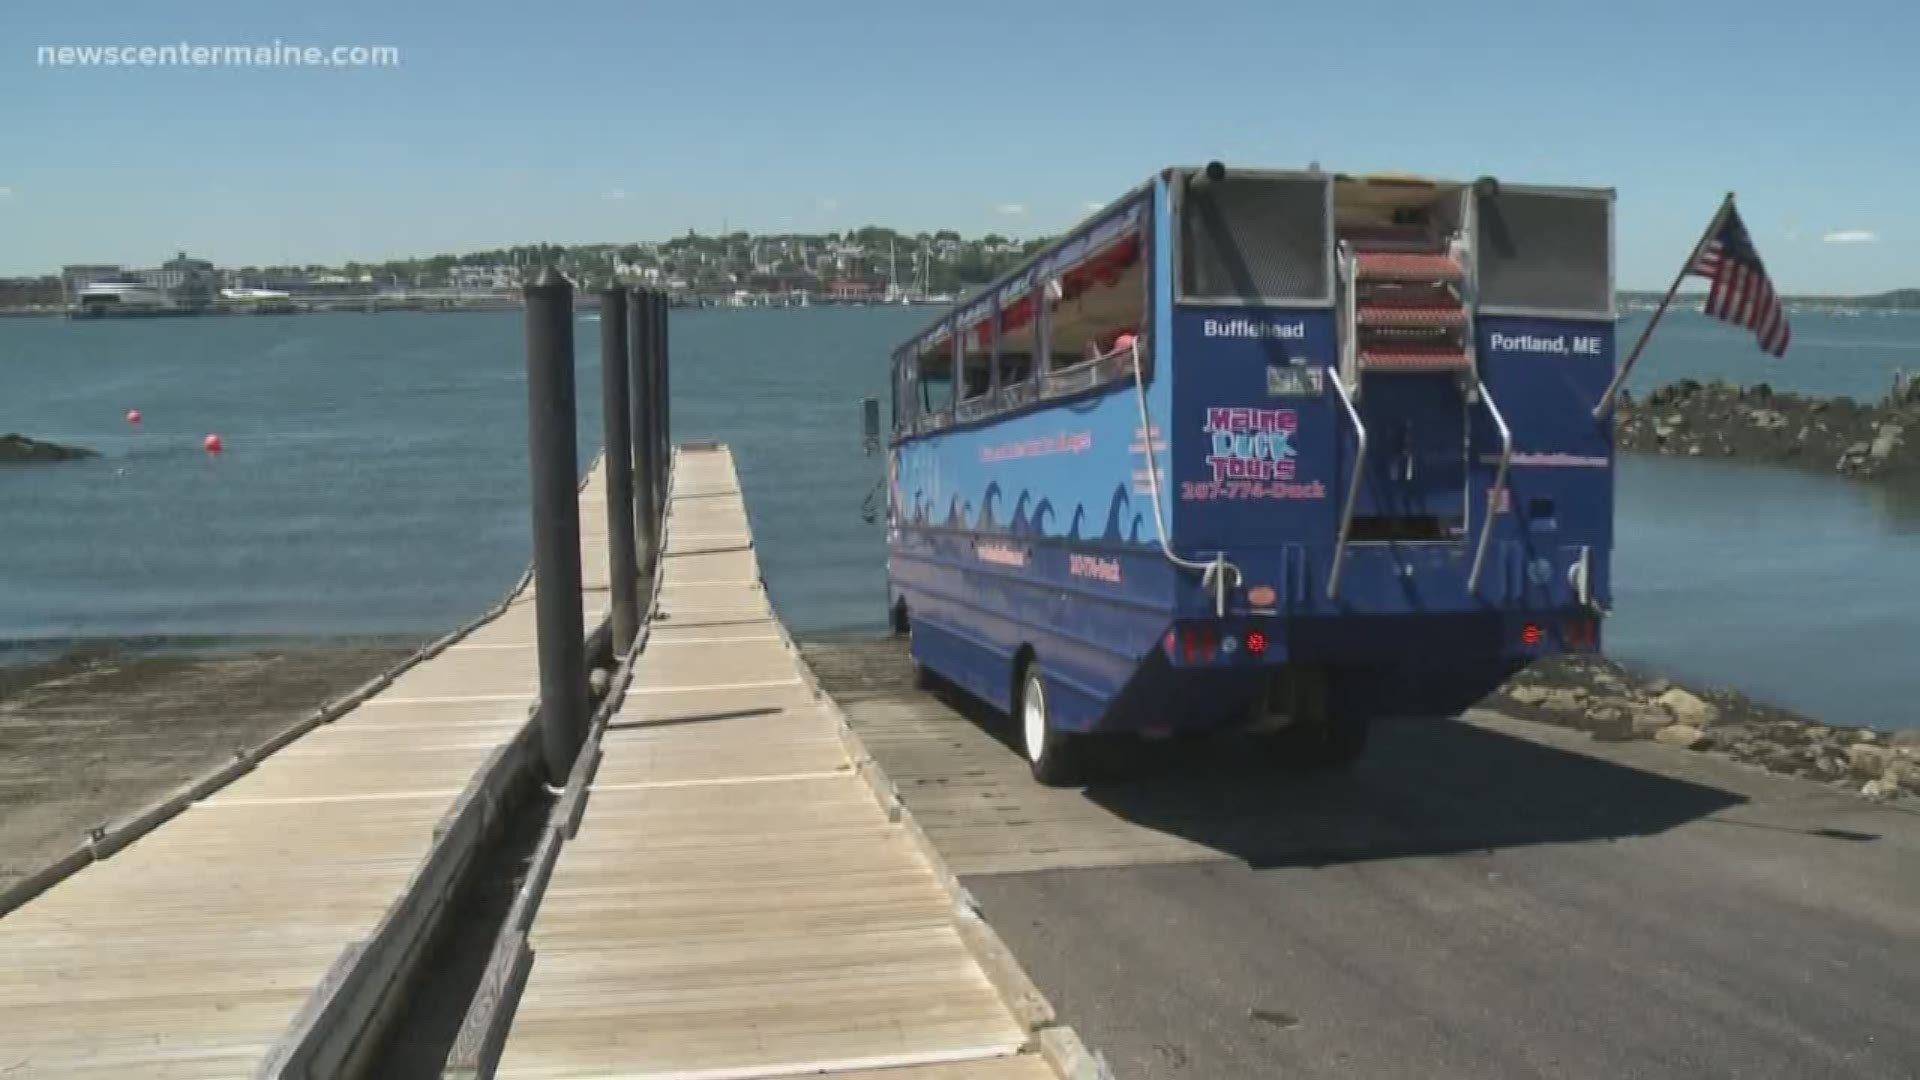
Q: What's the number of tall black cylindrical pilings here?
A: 5